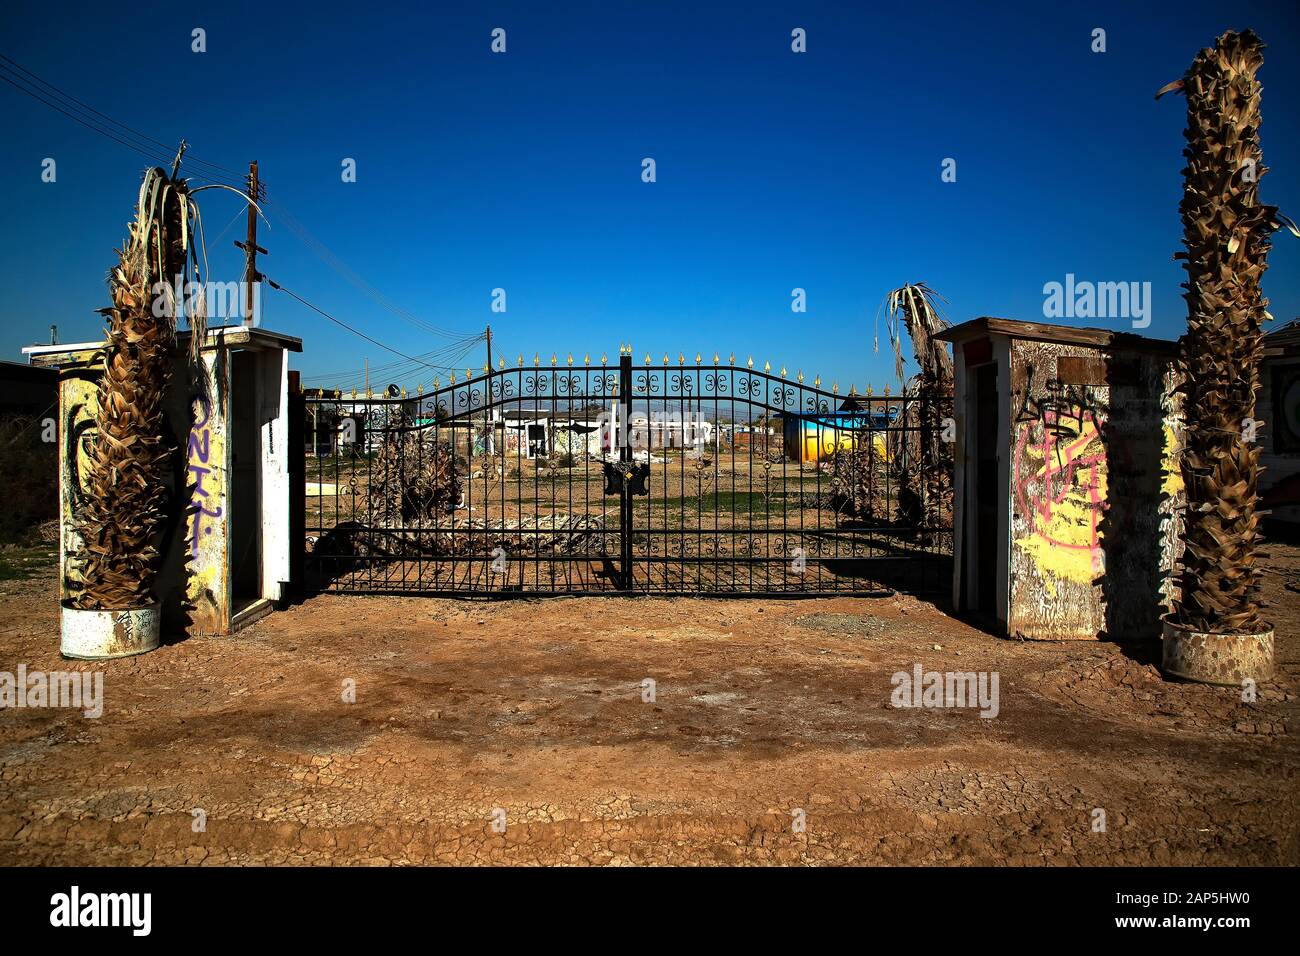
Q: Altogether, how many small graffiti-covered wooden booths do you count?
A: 2